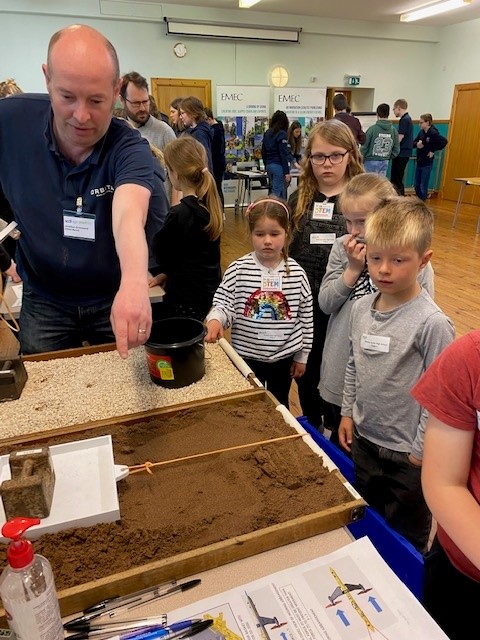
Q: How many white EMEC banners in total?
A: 2